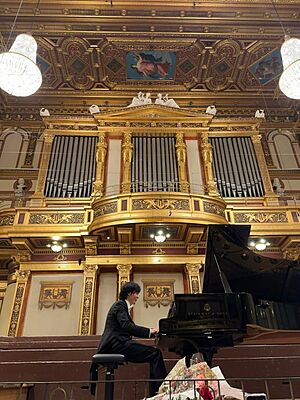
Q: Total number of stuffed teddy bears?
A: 0